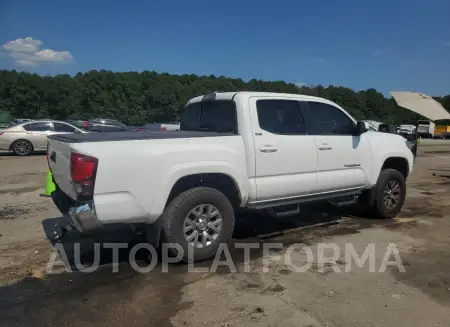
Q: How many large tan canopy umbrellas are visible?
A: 1